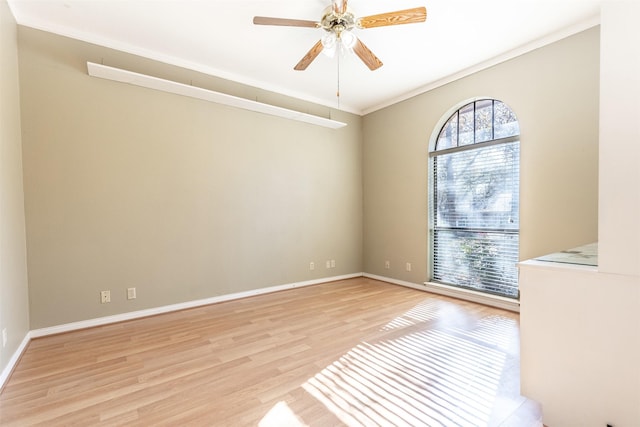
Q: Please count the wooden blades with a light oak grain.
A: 5